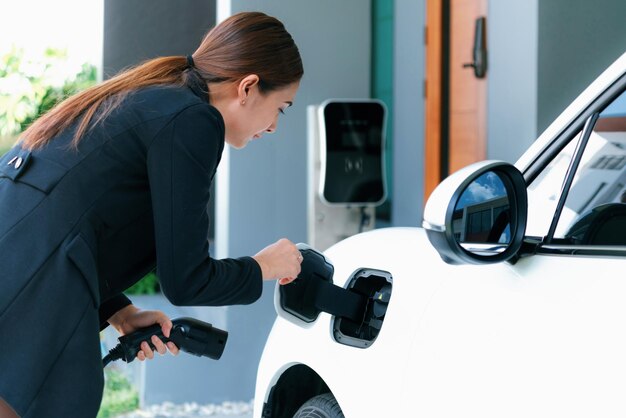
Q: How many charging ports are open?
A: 1